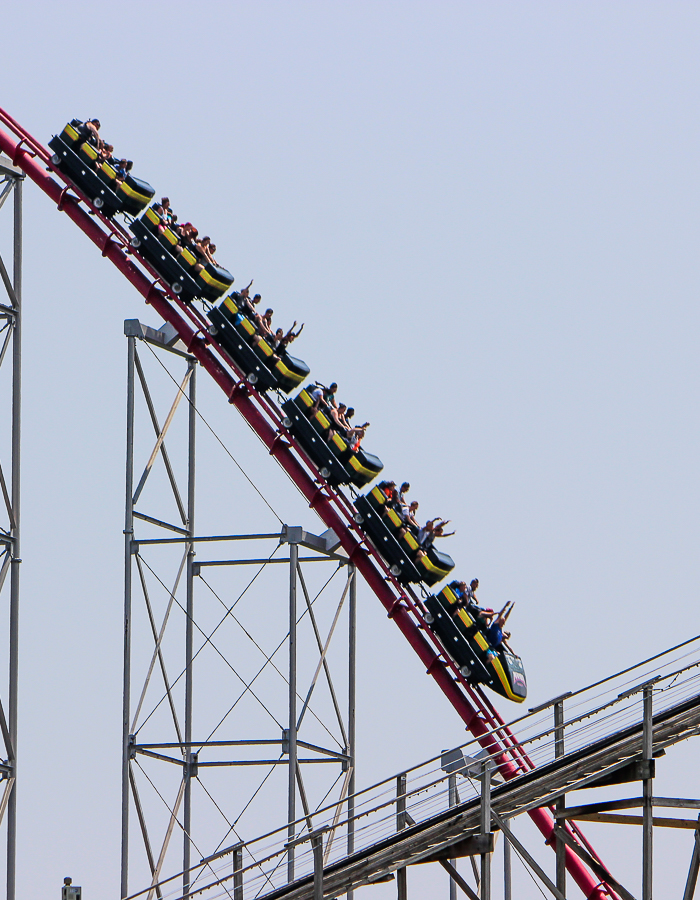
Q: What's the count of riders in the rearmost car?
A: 5